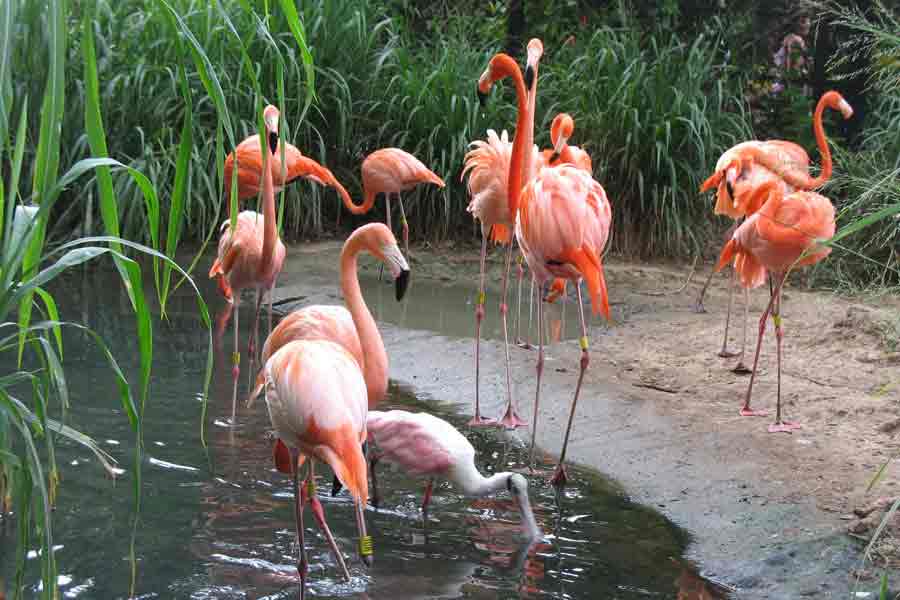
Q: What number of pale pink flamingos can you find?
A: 1